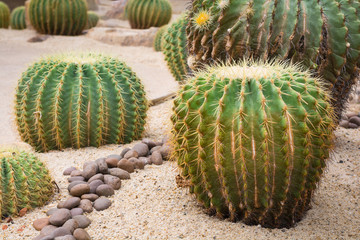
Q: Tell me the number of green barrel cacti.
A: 11